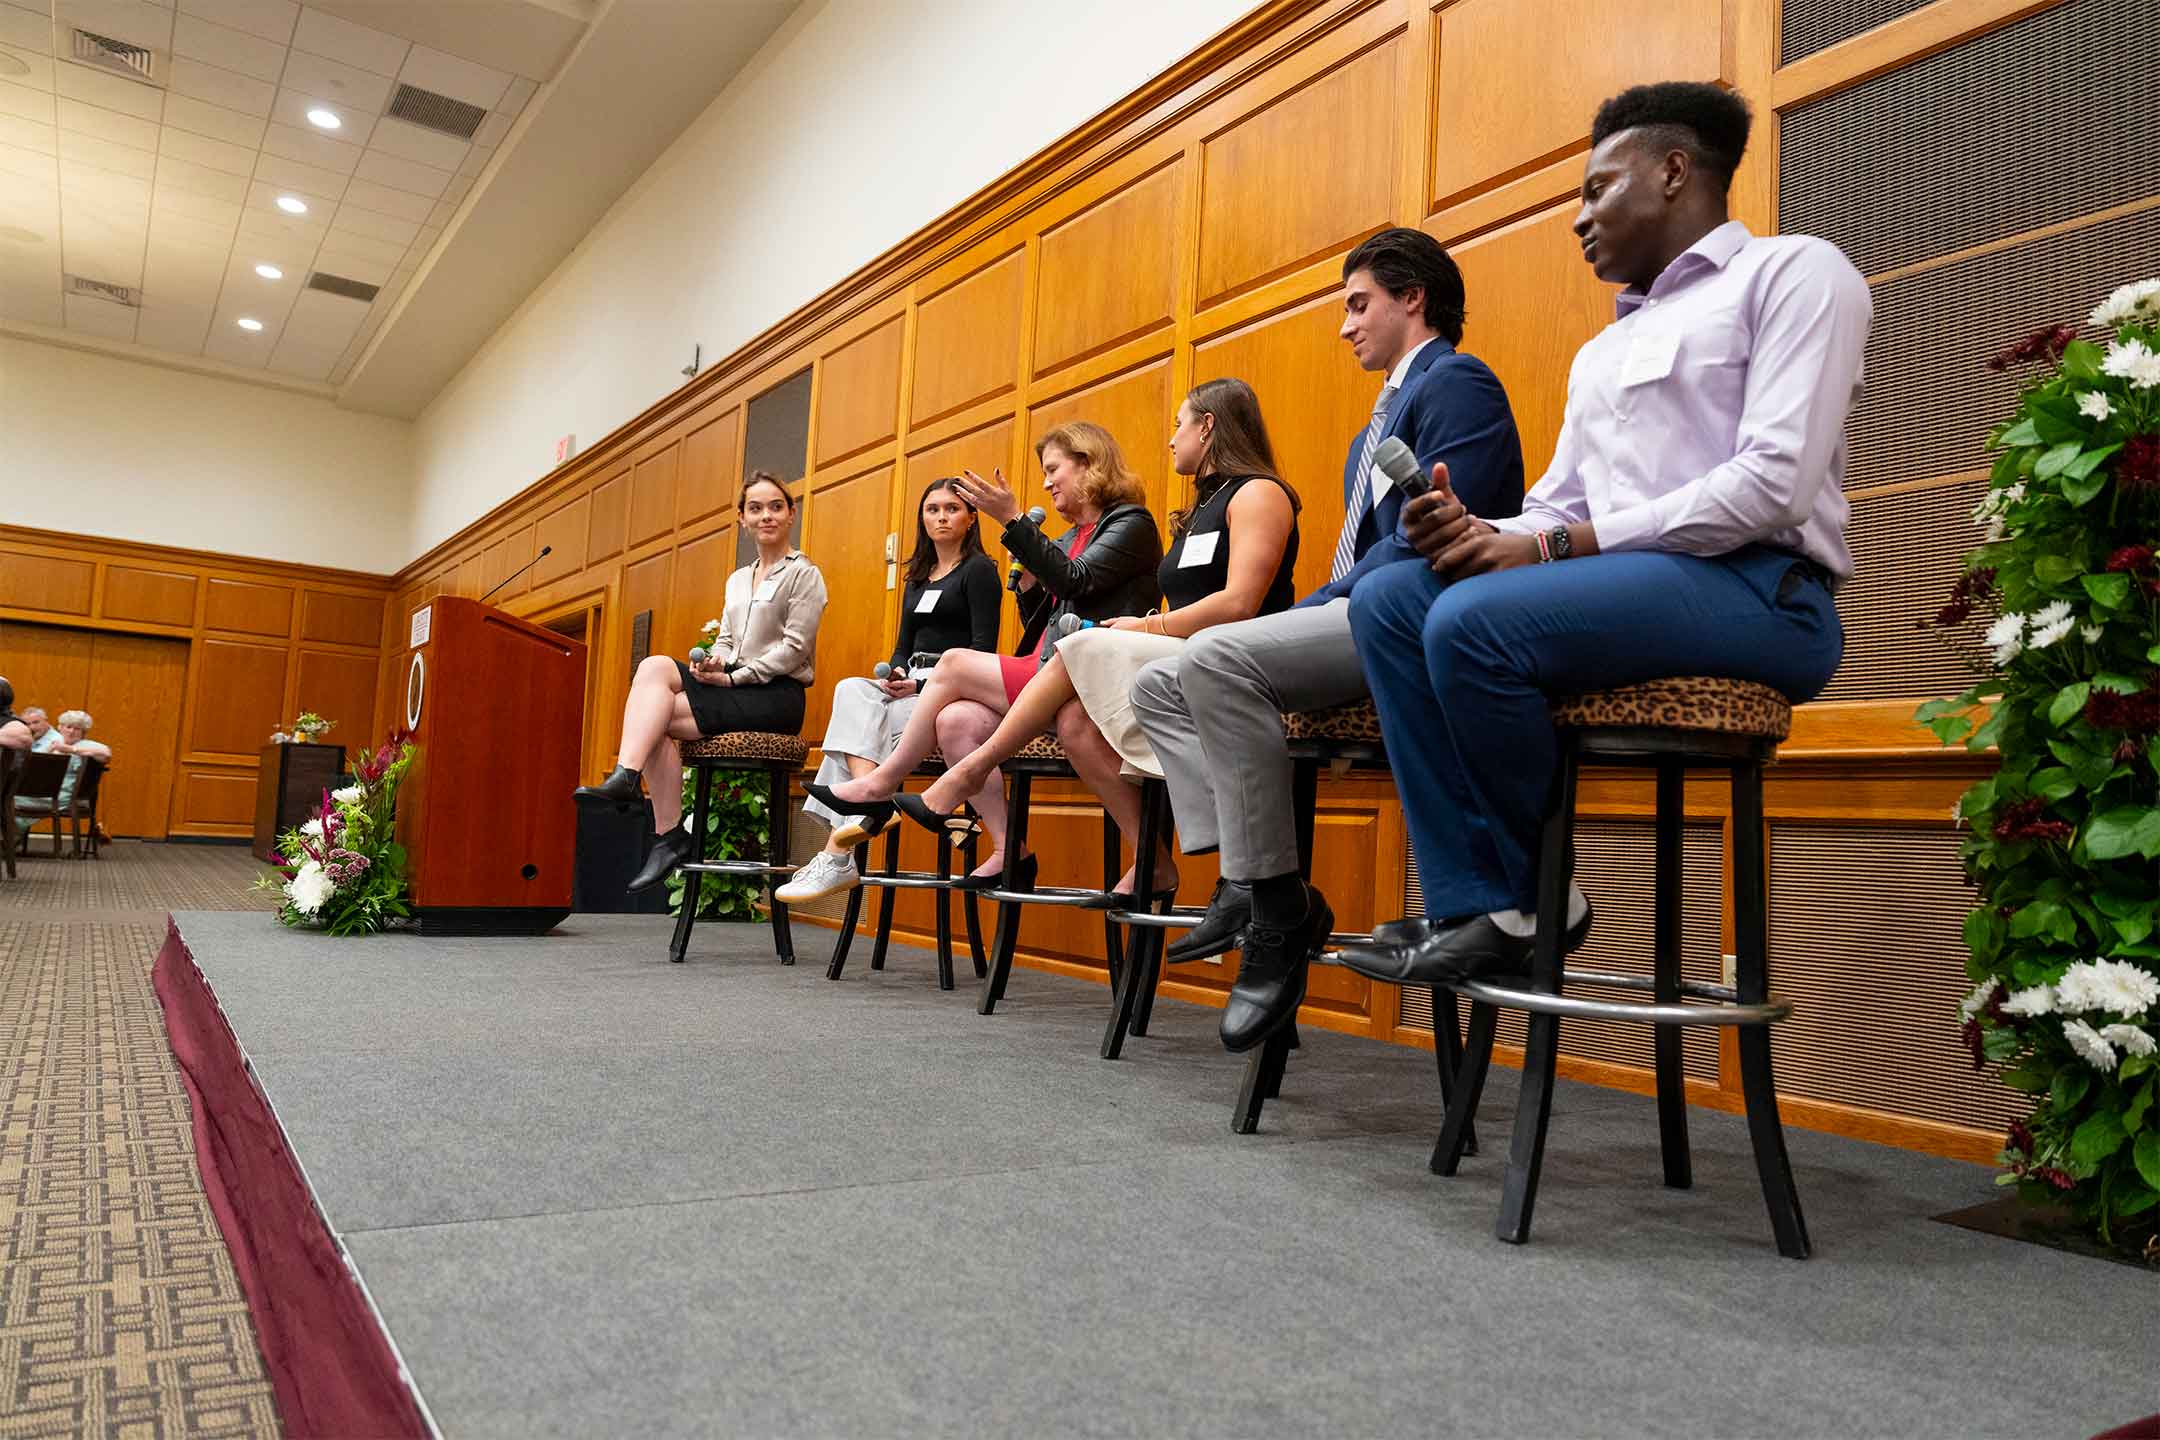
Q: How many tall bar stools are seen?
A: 6